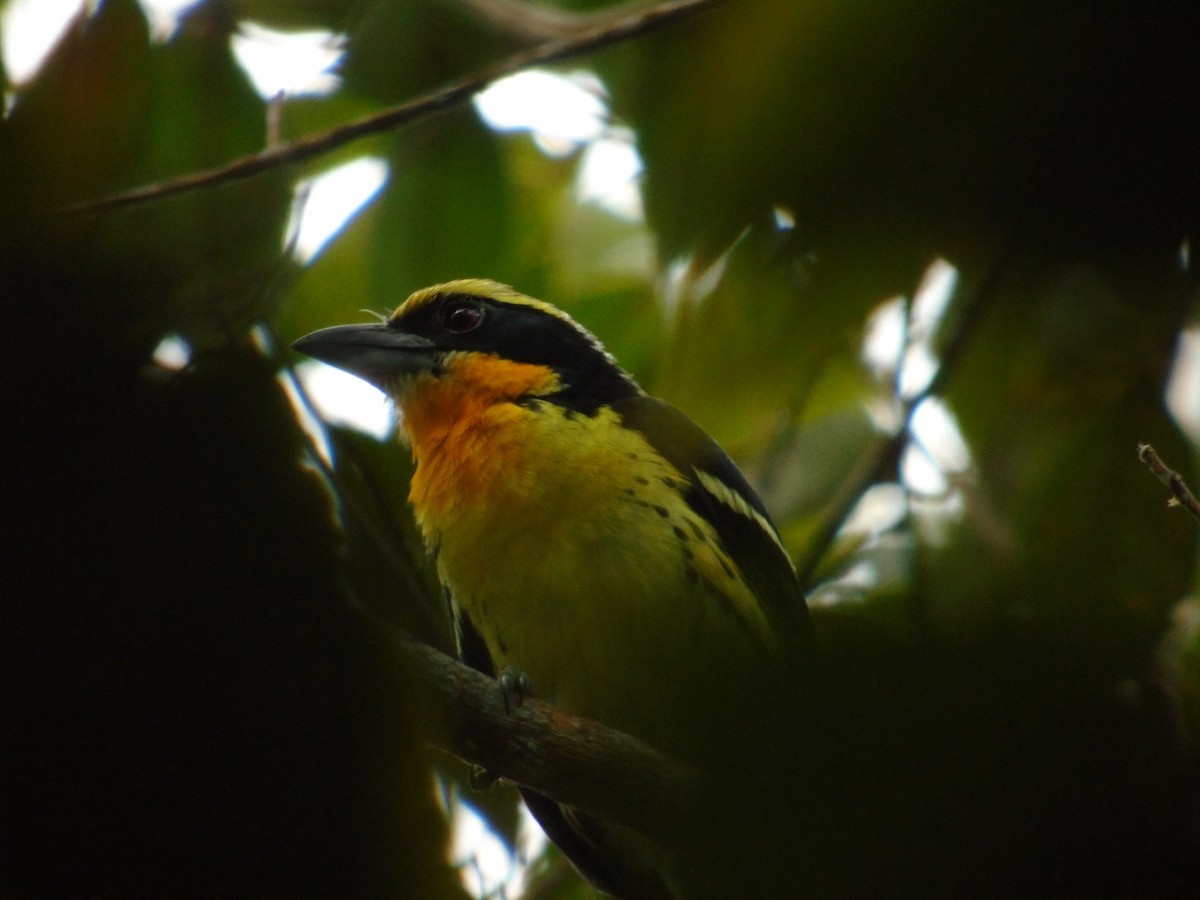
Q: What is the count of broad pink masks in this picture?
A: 0